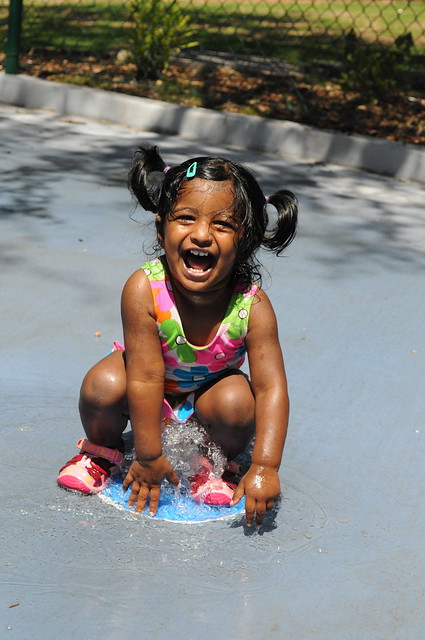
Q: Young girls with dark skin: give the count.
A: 1